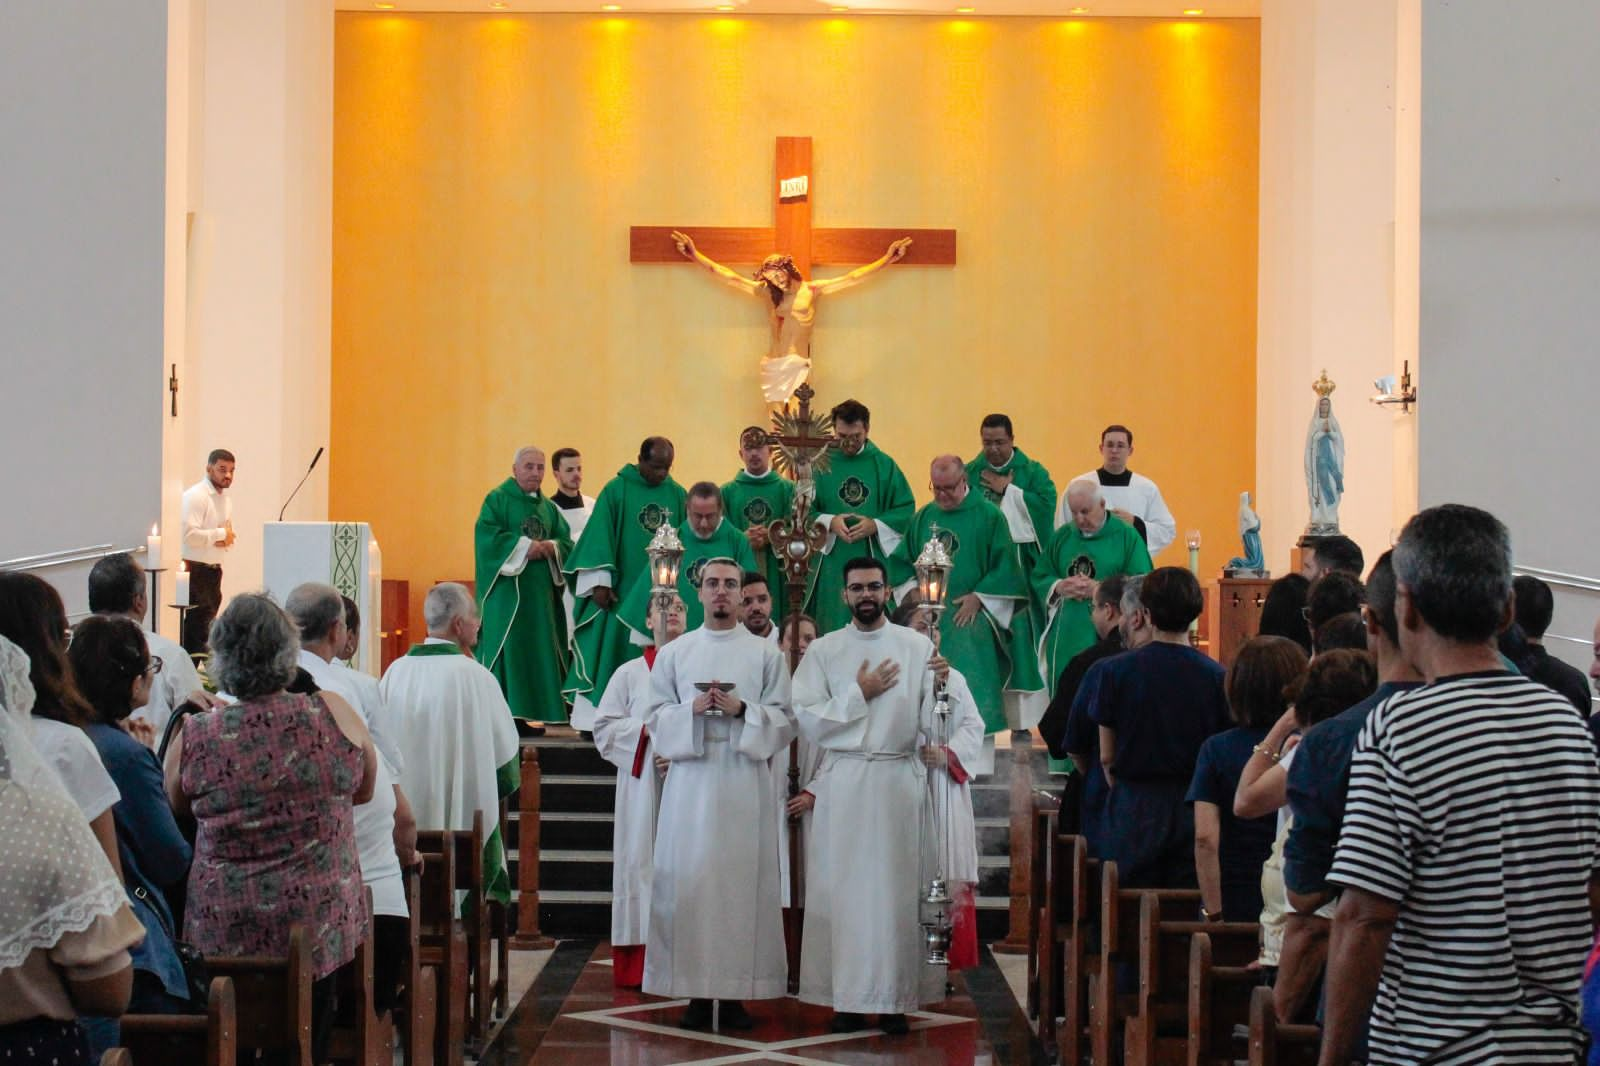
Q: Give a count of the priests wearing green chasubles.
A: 8